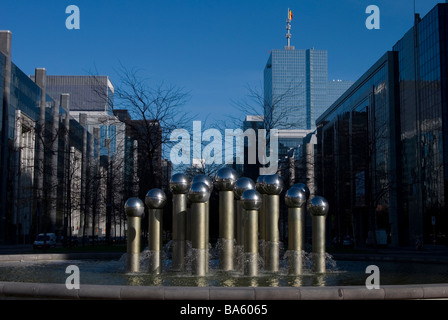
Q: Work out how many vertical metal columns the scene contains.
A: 13